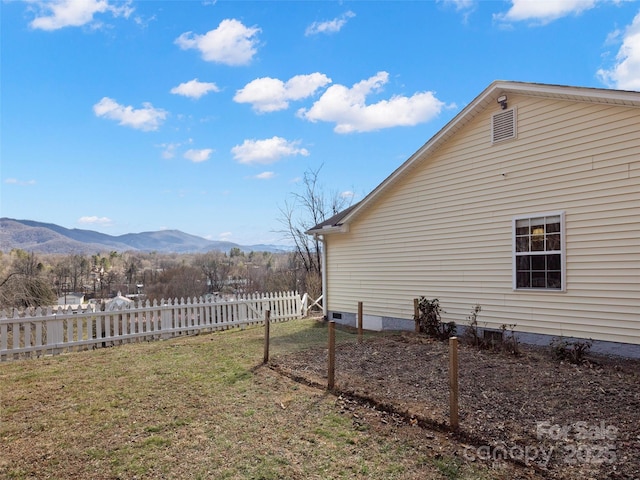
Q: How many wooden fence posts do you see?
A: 5